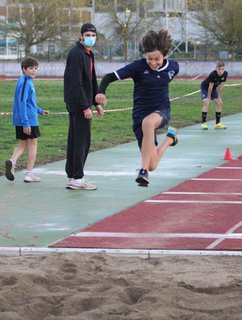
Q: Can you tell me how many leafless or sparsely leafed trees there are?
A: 3